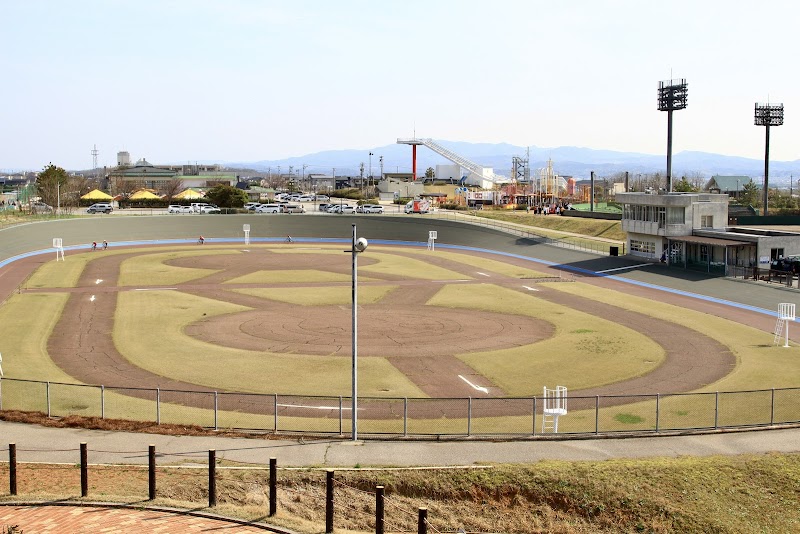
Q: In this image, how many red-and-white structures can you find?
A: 1